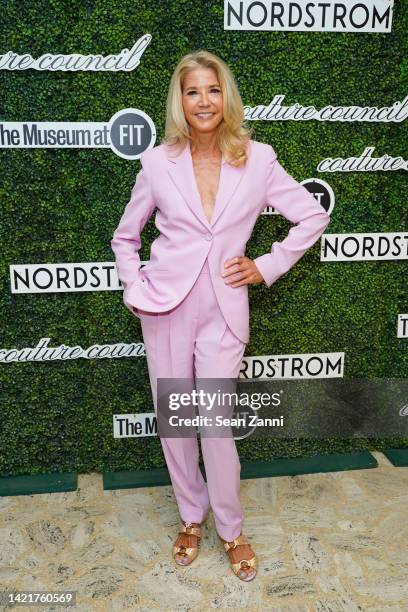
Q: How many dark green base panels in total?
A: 3